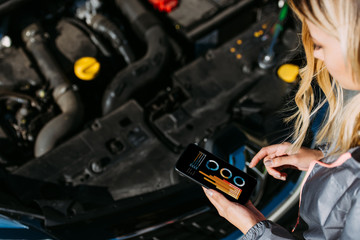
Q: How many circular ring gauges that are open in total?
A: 3